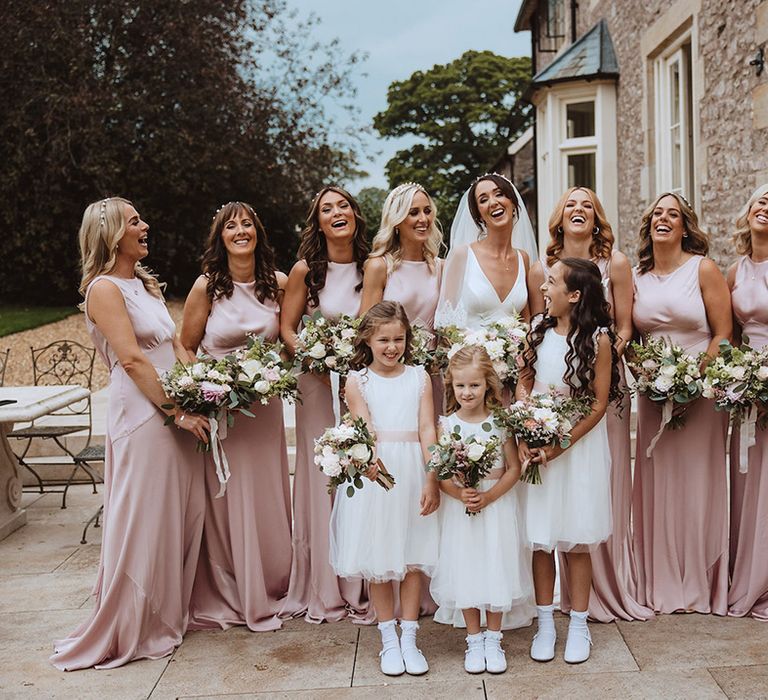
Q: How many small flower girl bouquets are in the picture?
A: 3